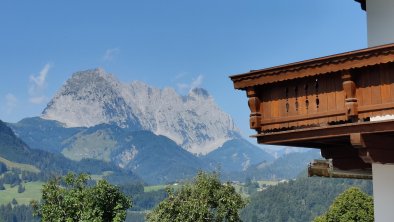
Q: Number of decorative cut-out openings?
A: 4